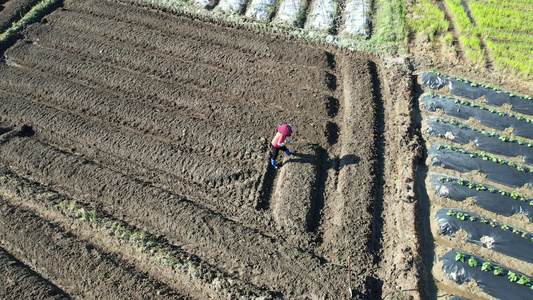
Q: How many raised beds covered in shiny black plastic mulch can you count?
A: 7